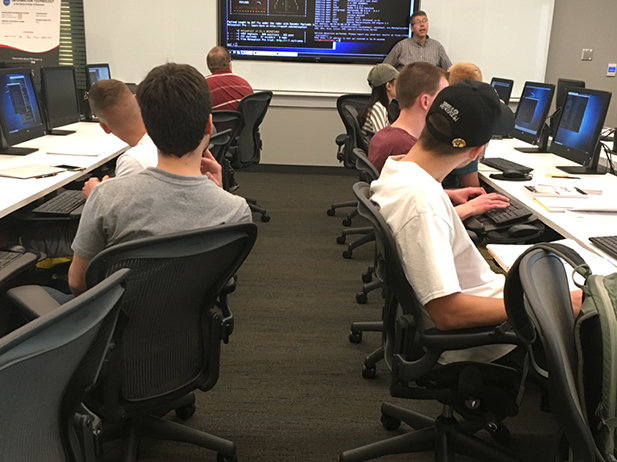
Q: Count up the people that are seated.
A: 7